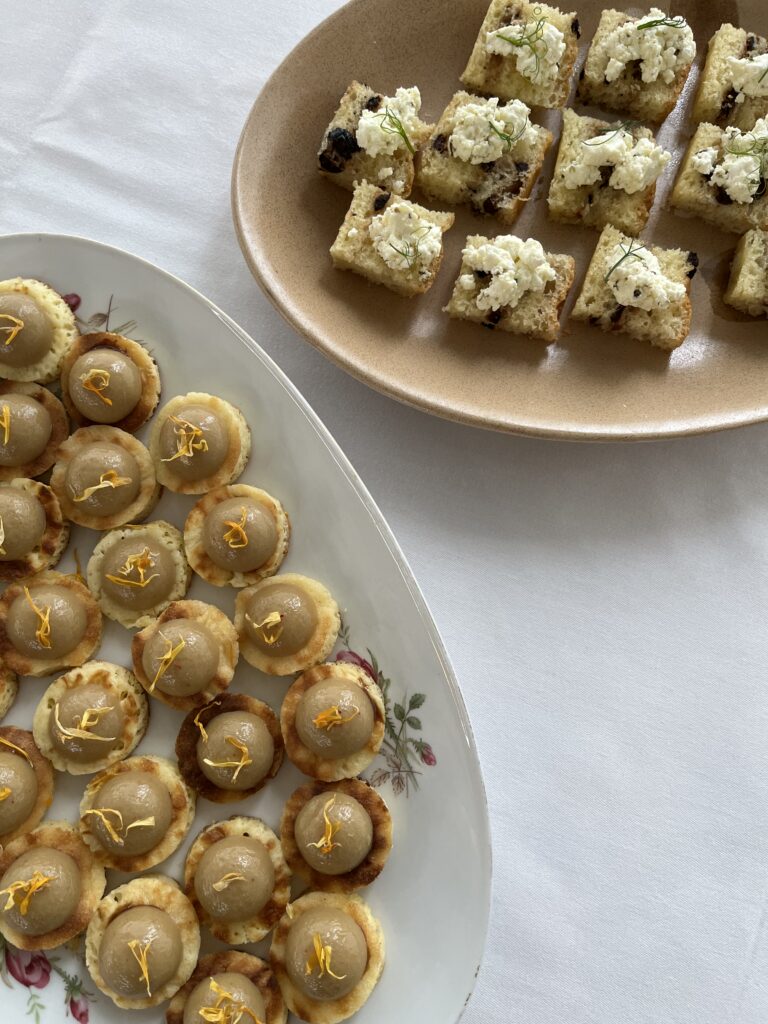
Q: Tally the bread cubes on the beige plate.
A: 11